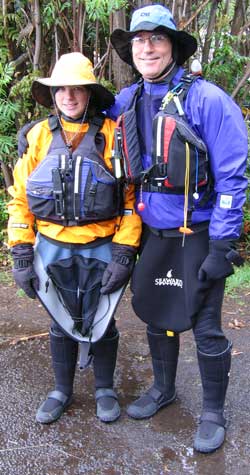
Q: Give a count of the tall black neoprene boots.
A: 4